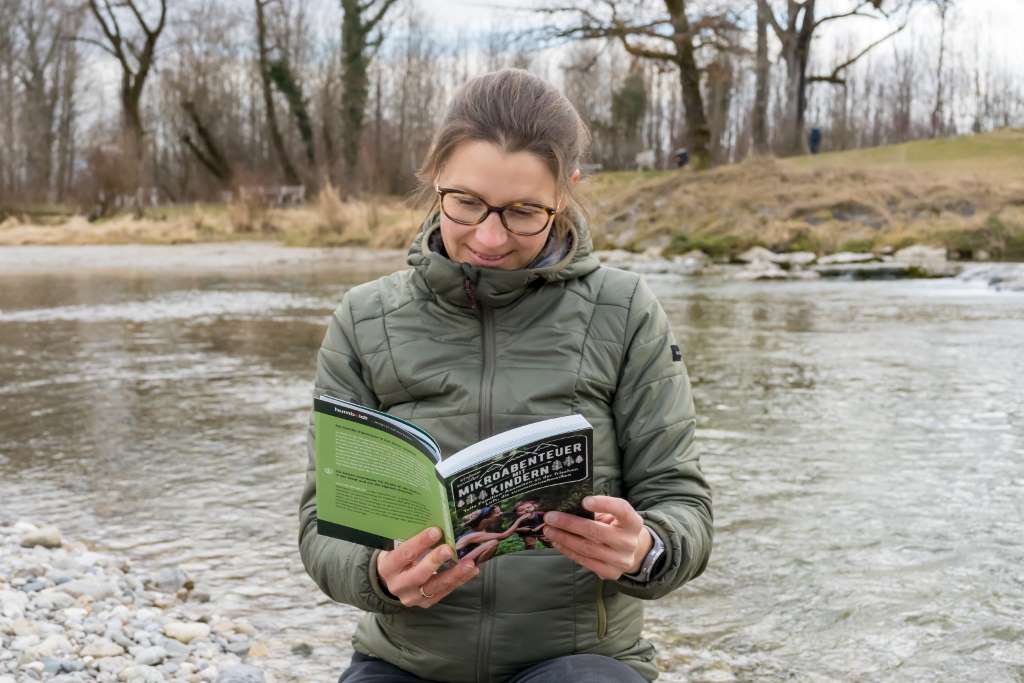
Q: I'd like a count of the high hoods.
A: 1